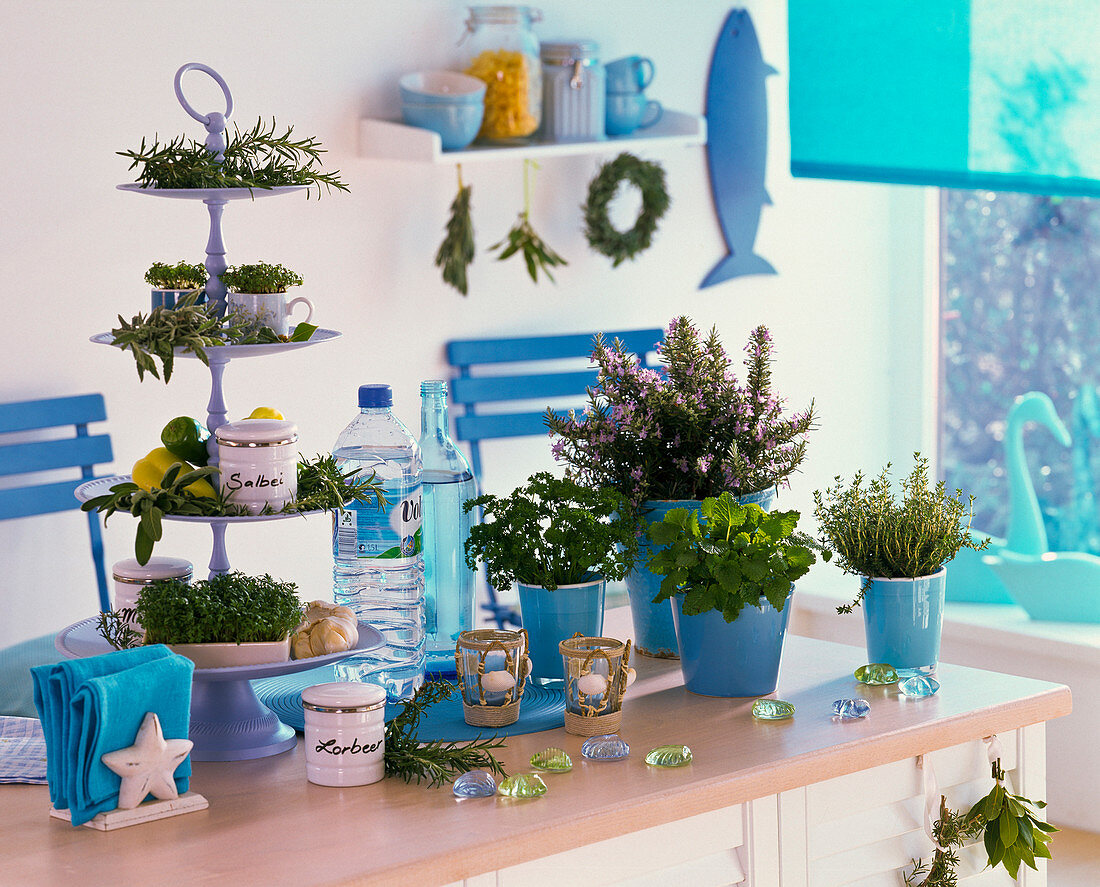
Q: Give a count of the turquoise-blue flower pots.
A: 4